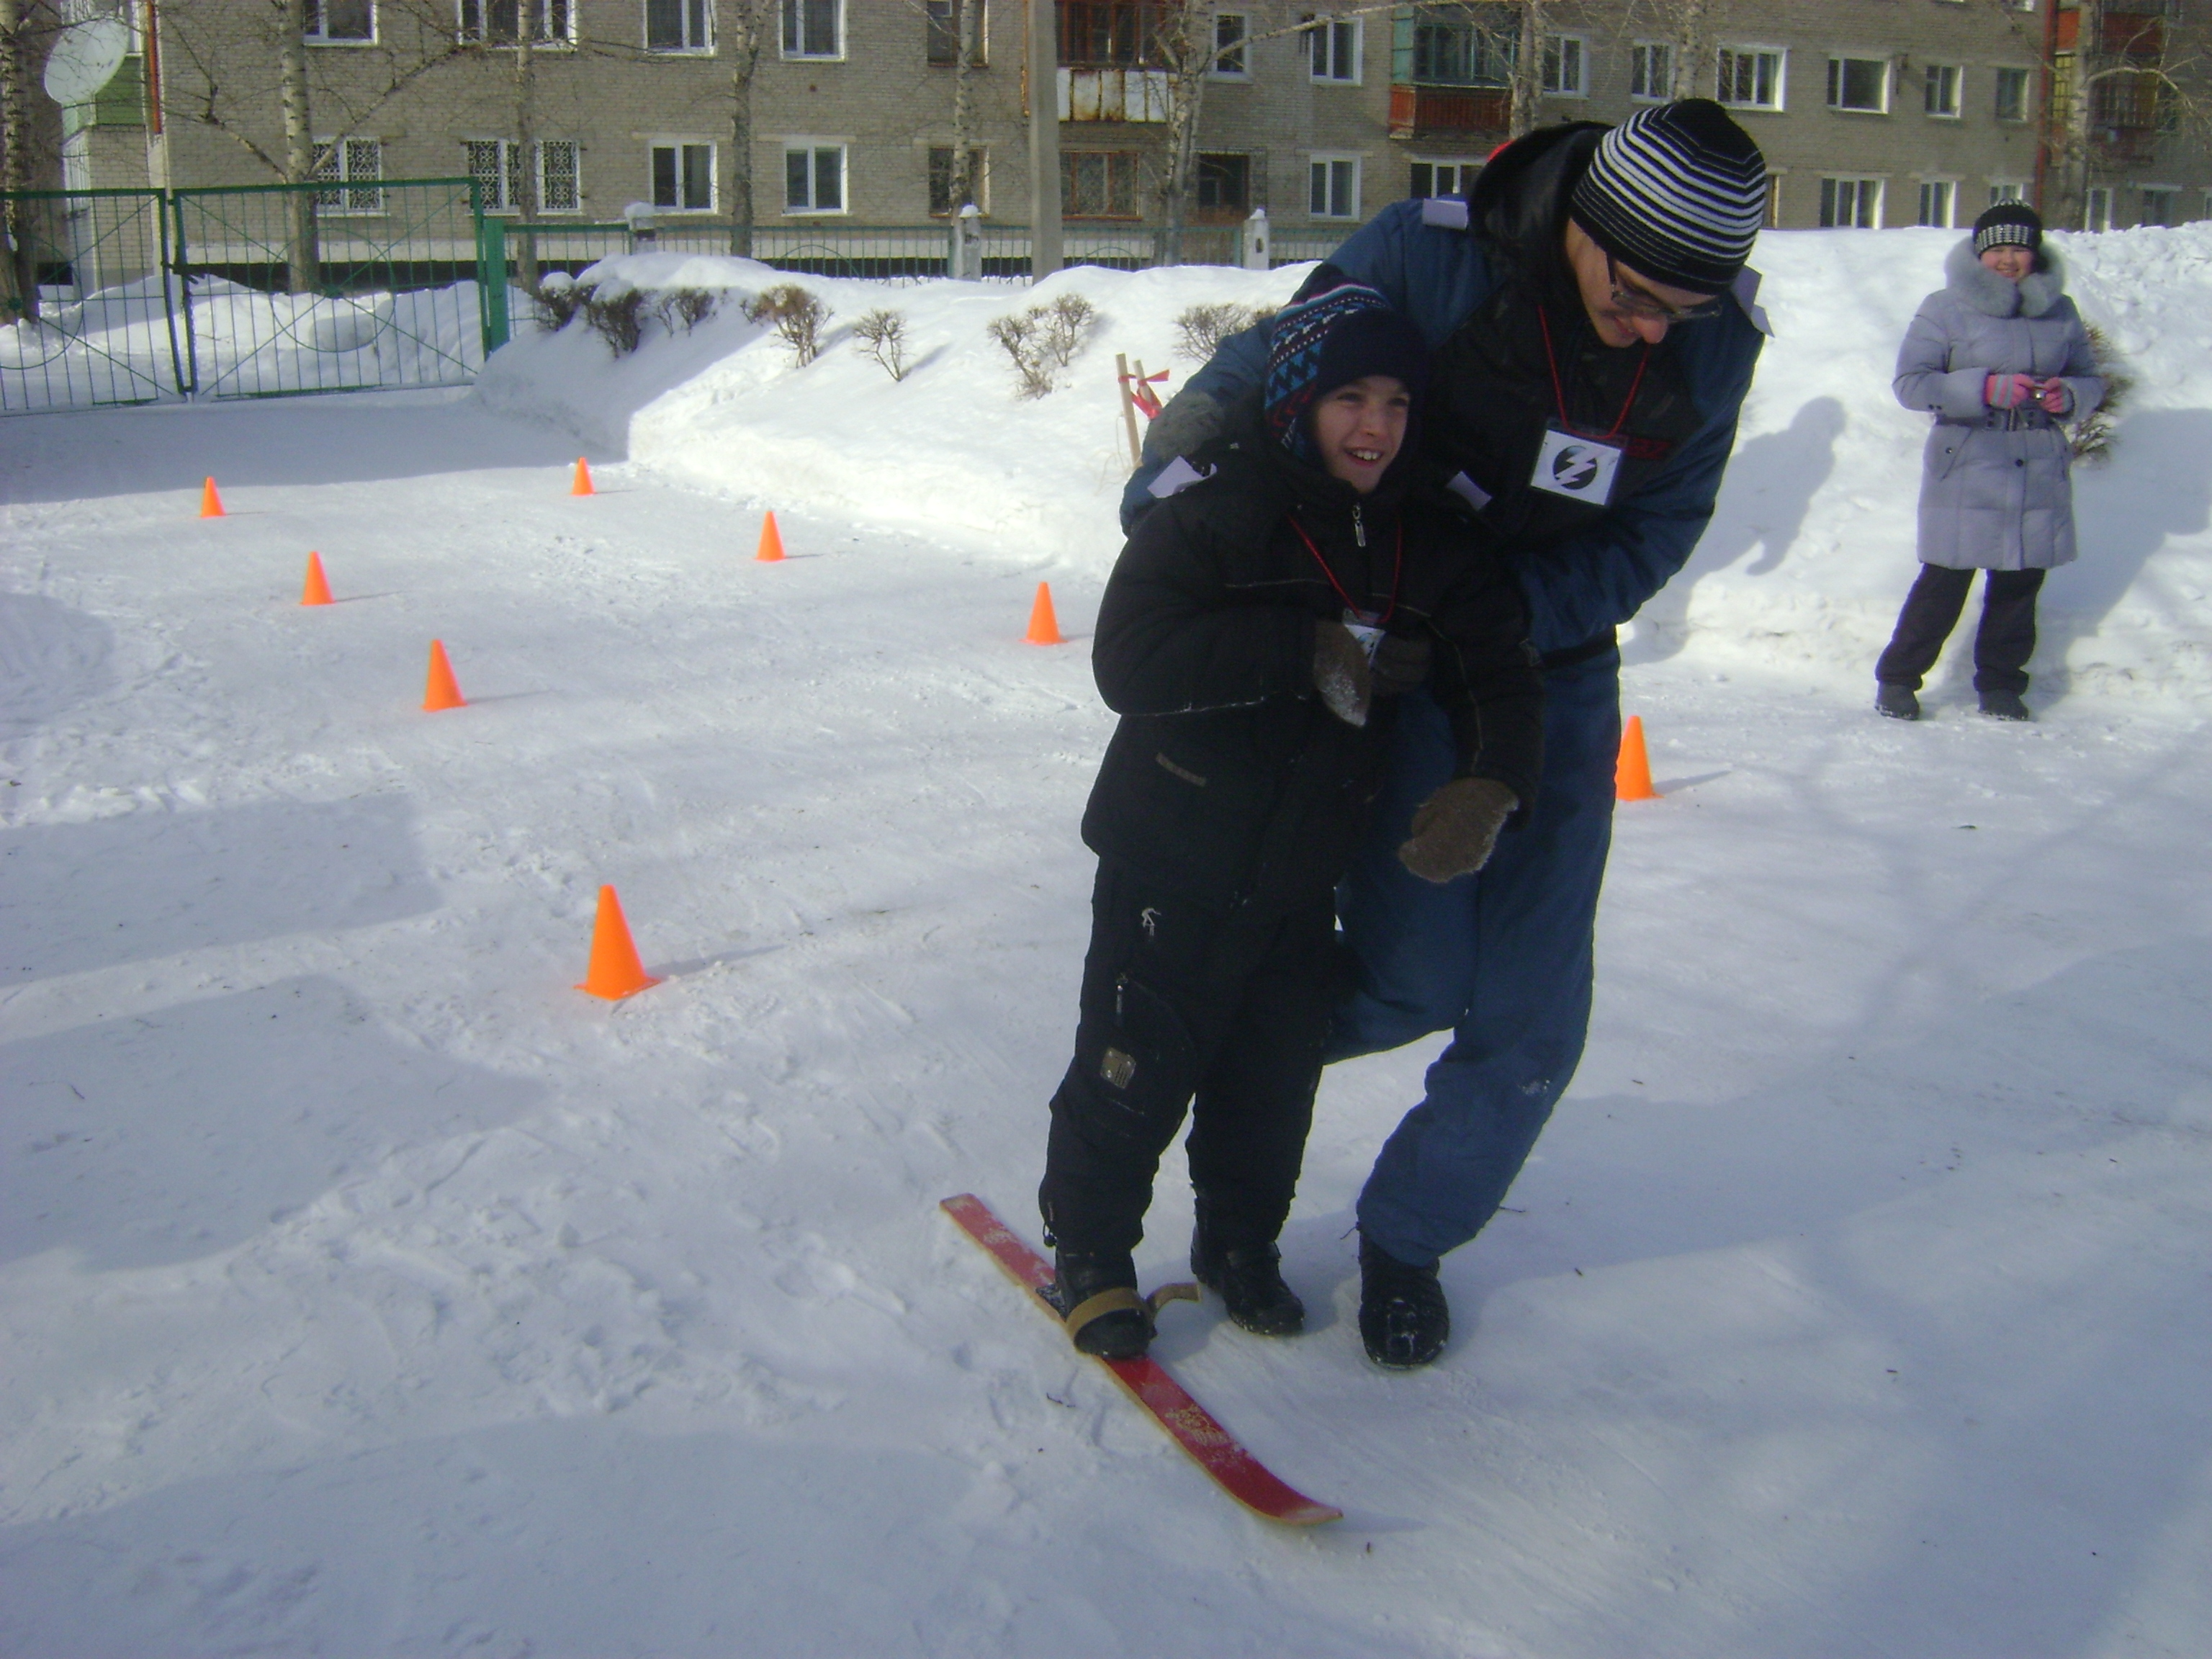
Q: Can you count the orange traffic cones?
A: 8